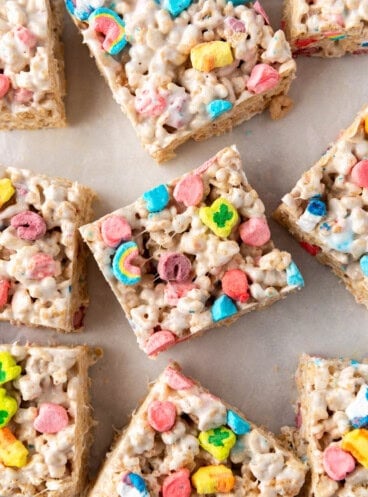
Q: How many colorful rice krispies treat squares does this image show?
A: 9